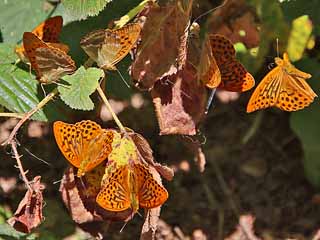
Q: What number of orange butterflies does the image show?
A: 7